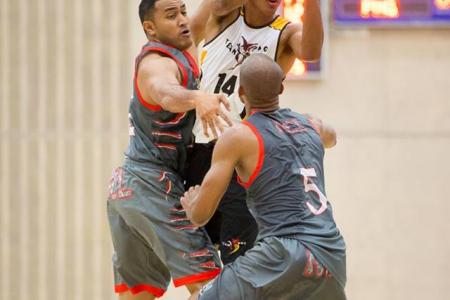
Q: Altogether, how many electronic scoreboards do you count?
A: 2